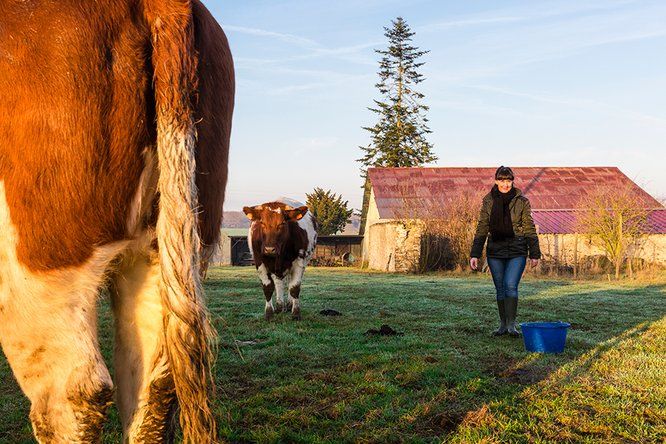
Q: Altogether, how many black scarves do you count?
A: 1